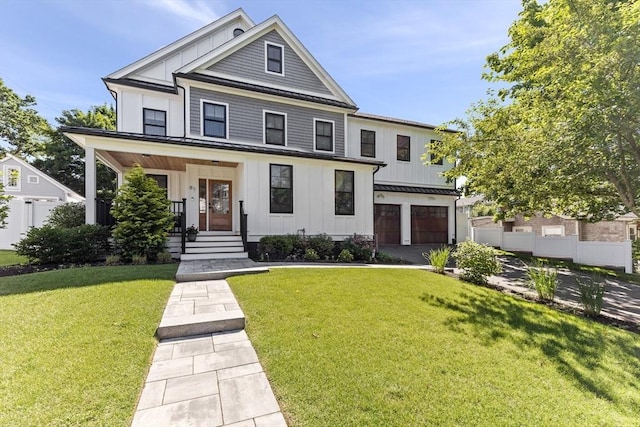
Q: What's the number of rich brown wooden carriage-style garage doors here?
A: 2